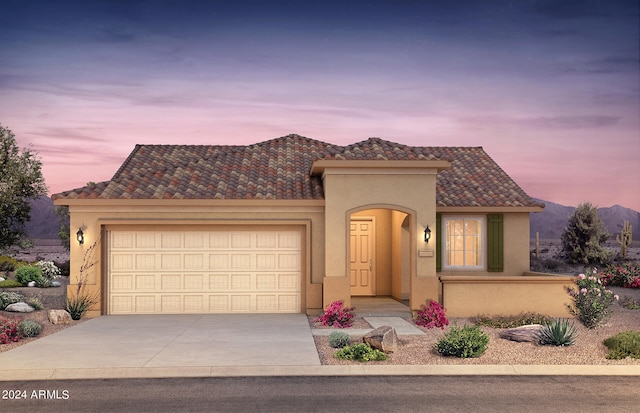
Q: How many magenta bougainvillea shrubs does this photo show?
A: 2